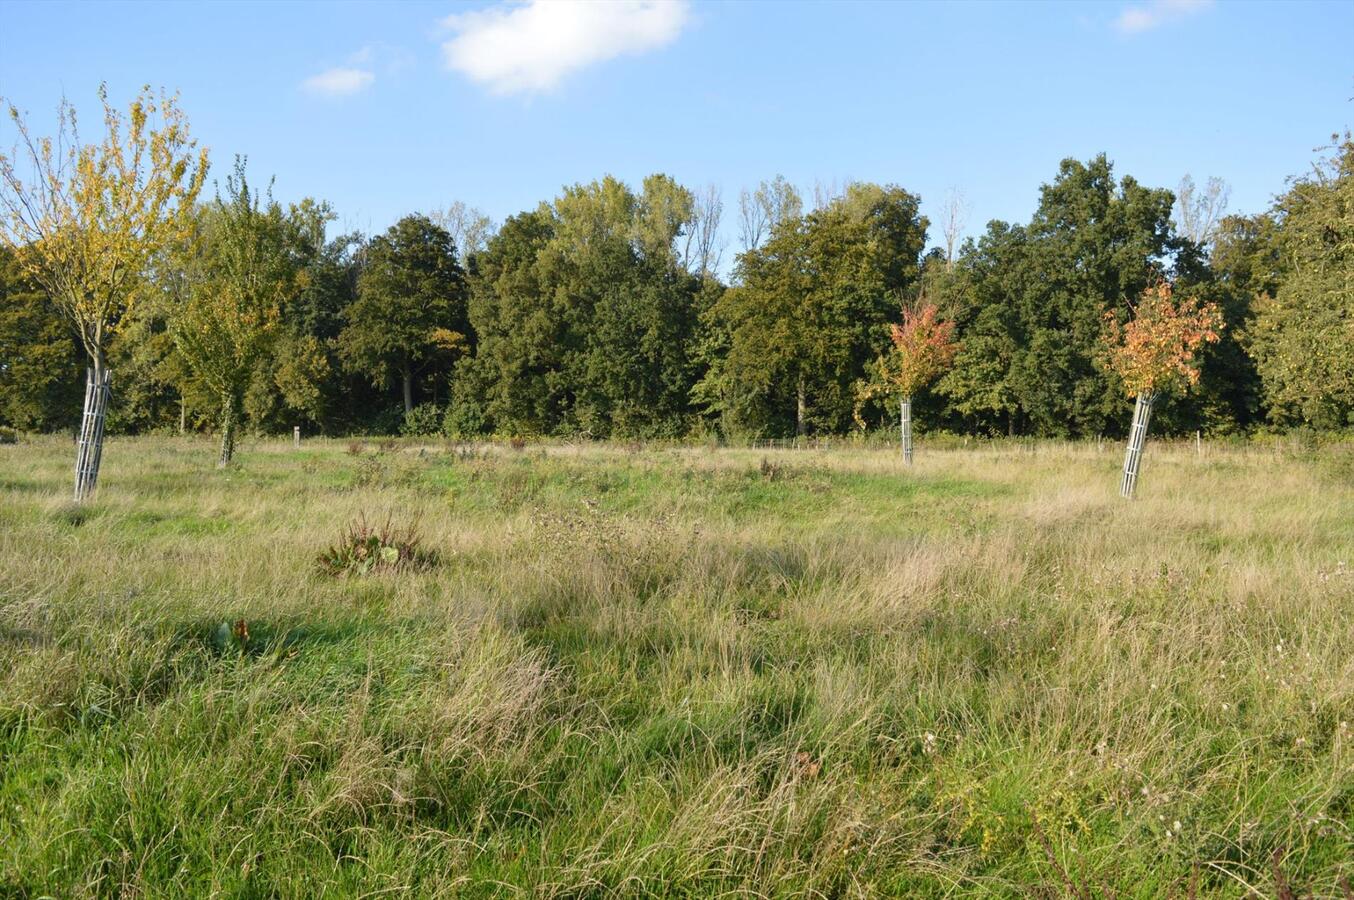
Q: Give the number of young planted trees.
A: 4